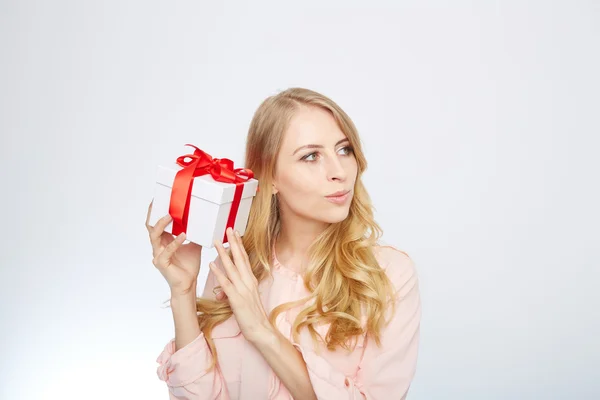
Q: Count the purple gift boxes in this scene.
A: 0